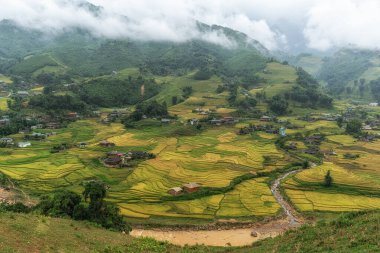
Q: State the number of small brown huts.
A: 2